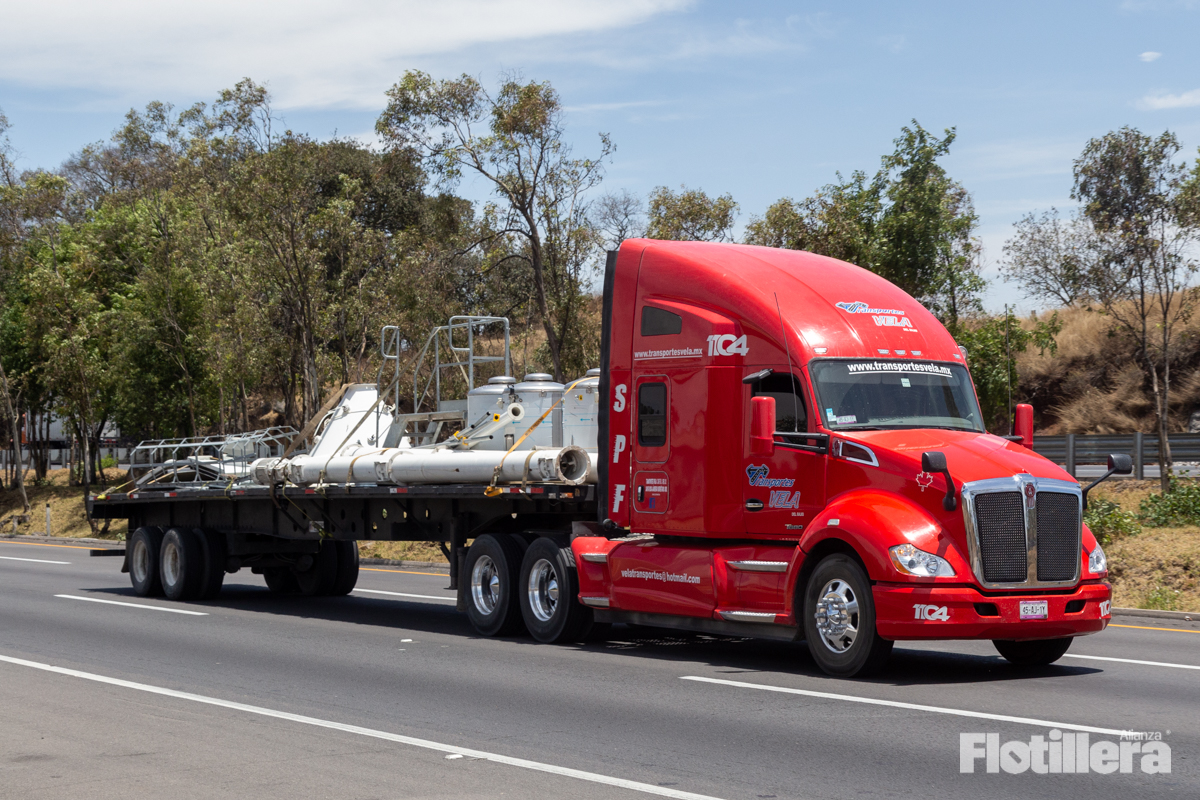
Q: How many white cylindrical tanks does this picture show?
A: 3